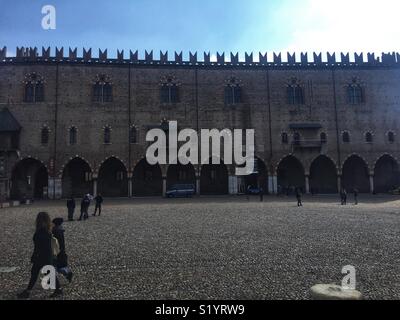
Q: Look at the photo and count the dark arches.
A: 11